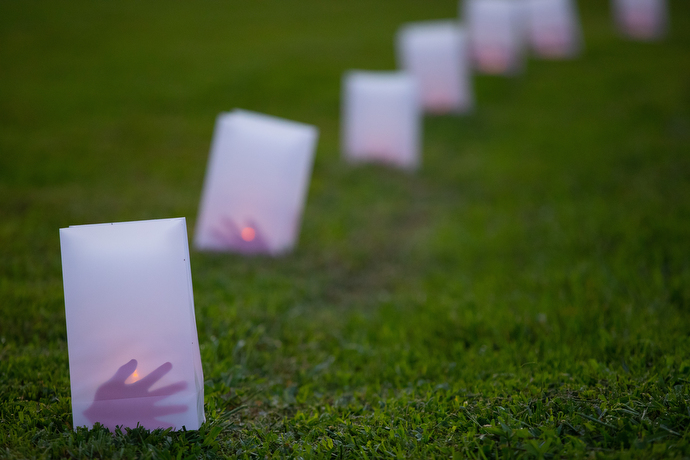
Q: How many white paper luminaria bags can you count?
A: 7